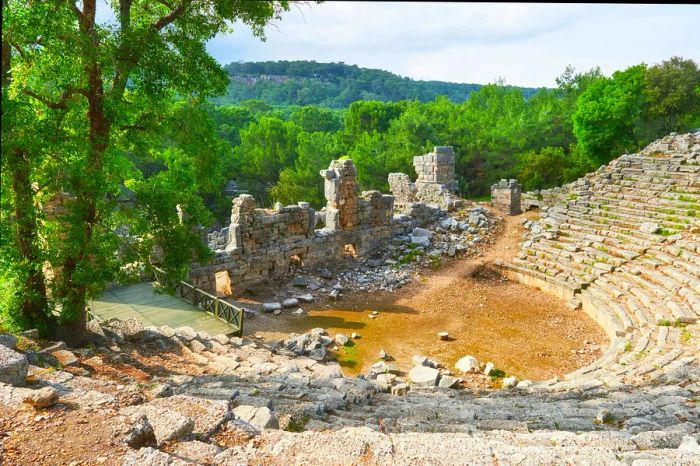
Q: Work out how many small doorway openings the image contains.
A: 3